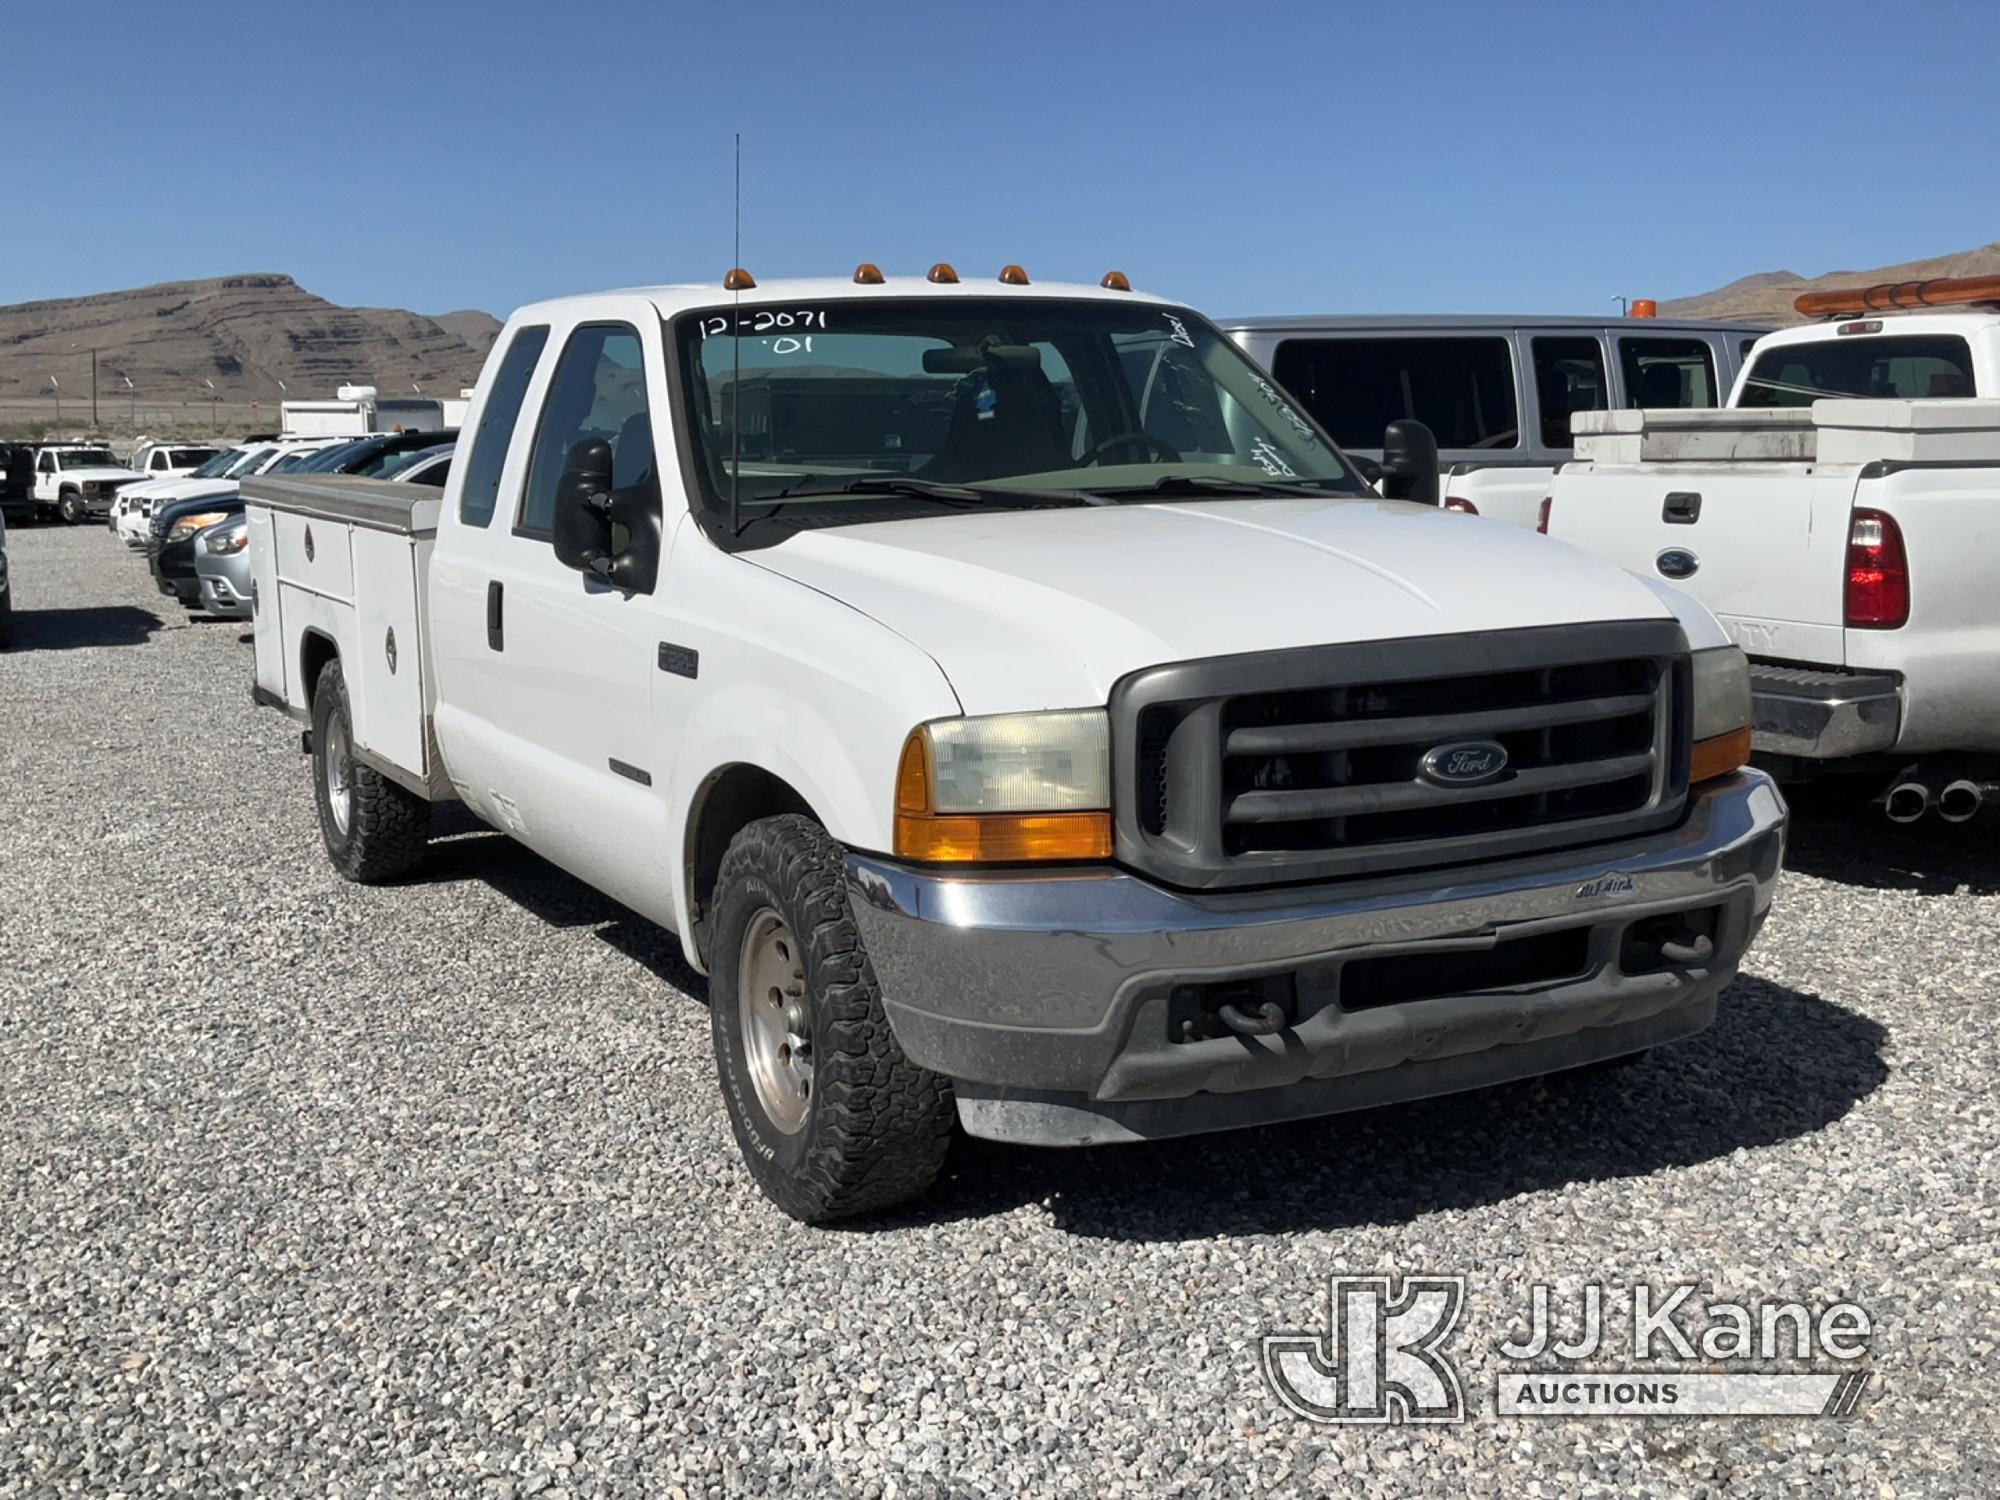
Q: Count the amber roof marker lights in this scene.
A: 5